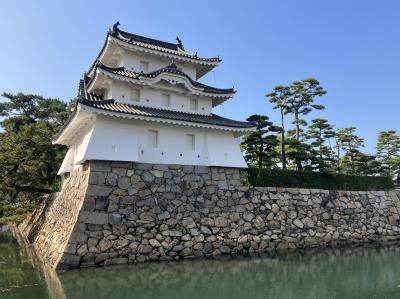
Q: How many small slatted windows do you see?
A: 6